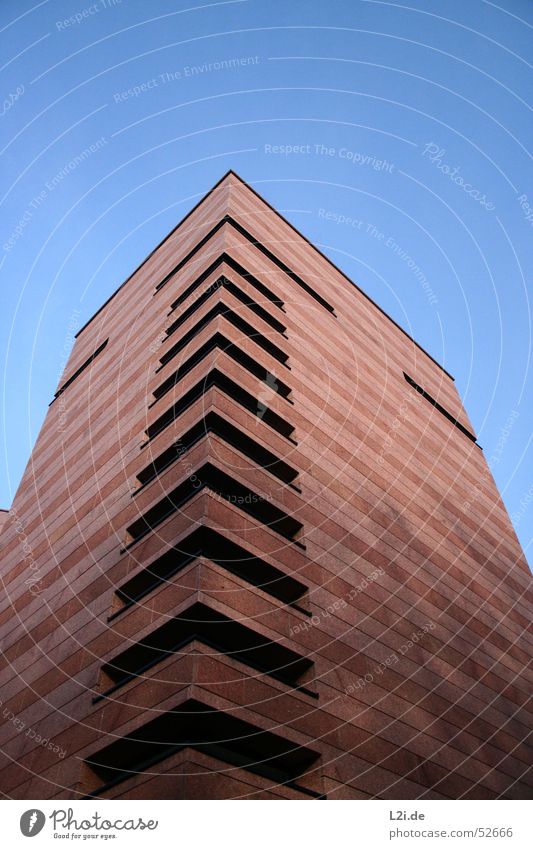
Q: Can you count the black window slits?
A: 13